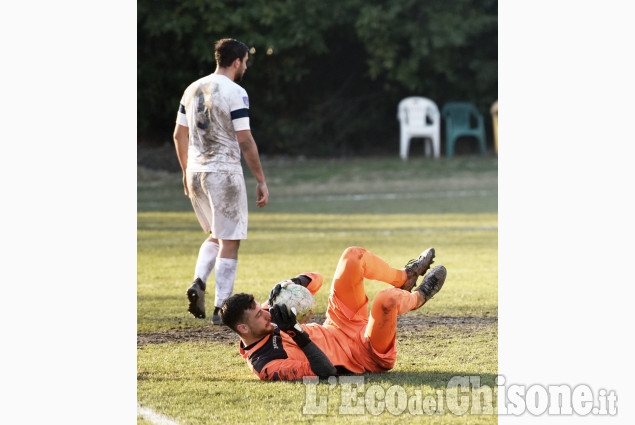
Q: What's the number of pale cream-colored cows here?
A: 0